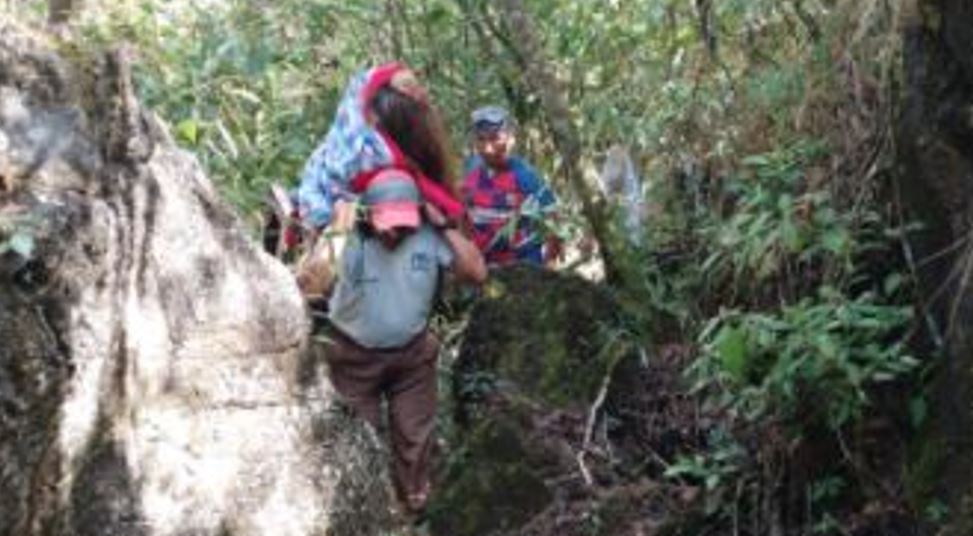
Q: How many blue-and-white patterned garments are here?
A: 1